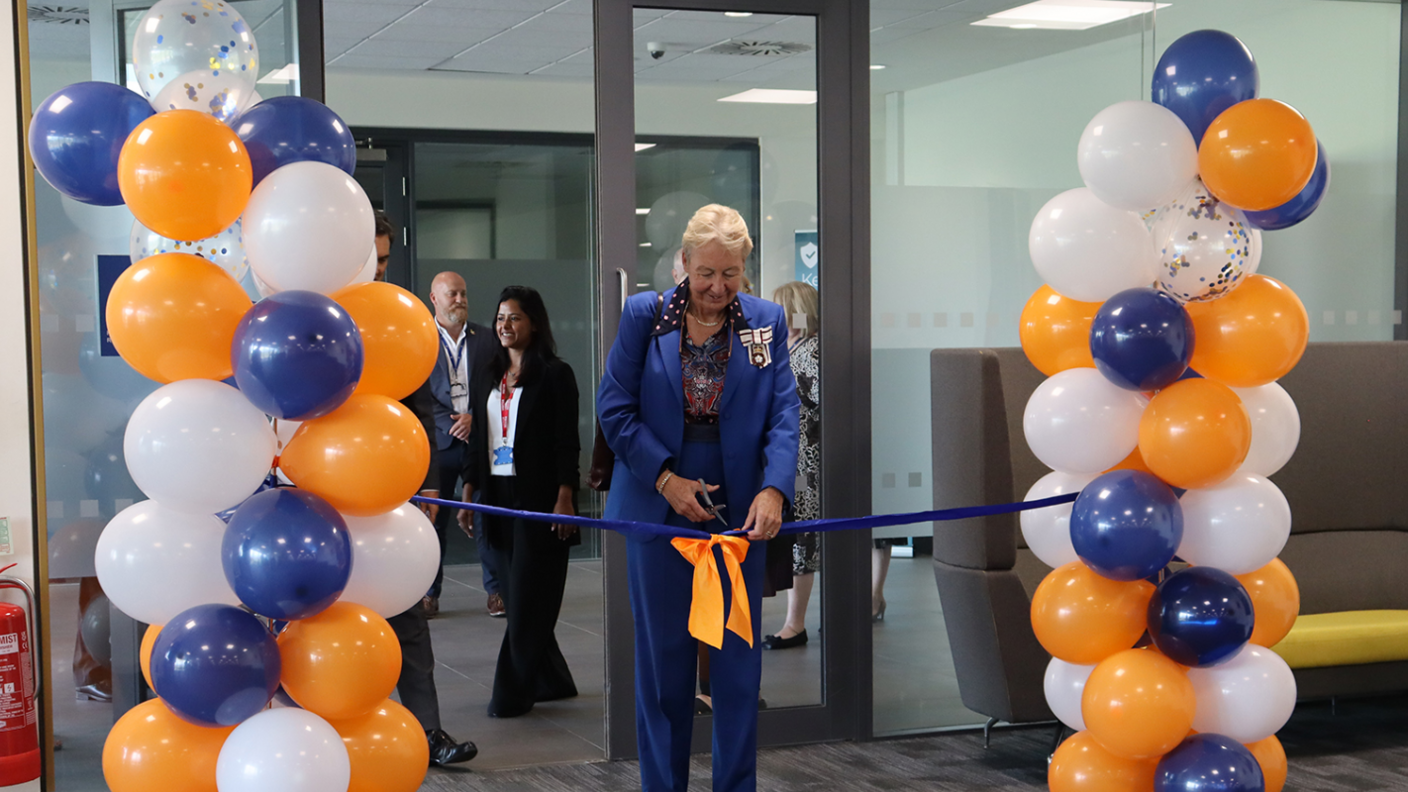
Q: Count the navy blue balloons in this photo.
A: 11